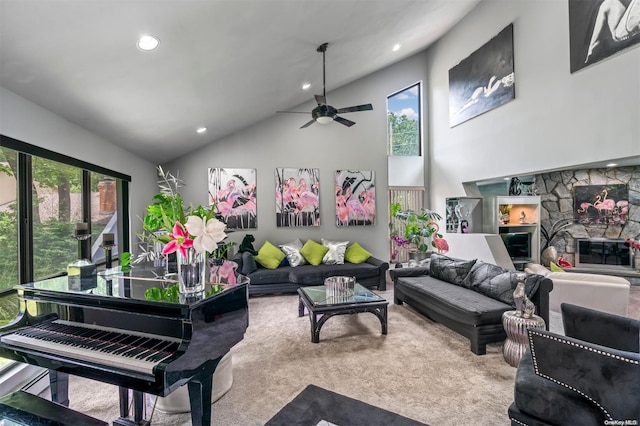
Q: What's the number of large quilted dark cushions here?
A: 2